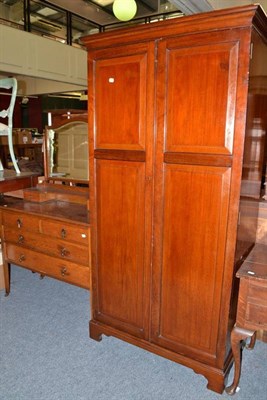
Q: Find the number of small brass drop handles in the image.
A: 6